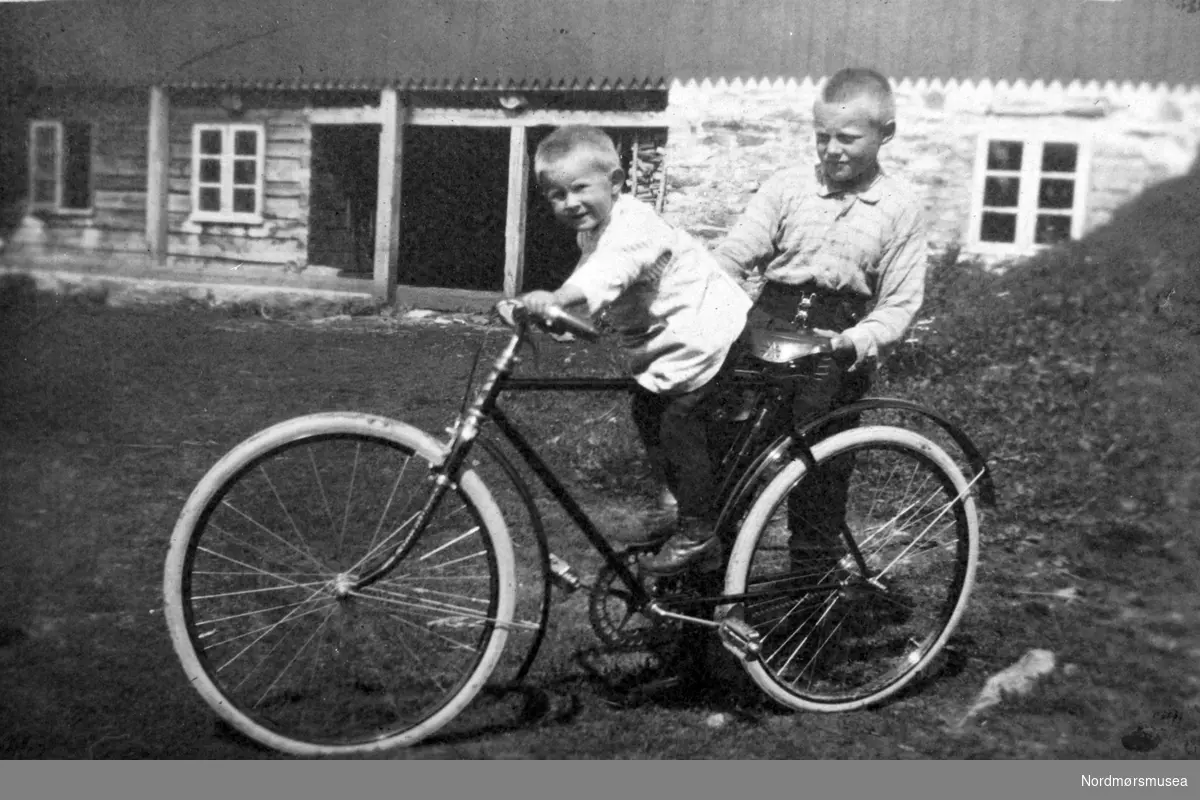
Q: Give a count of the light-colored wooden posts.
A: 3